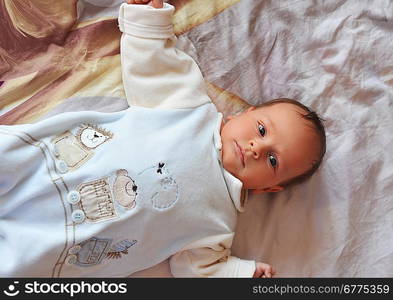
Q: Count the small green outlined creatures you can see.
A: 0